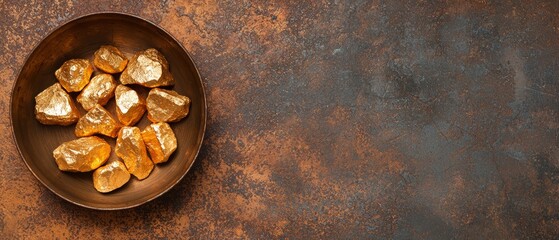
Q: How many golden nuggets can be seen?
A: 12